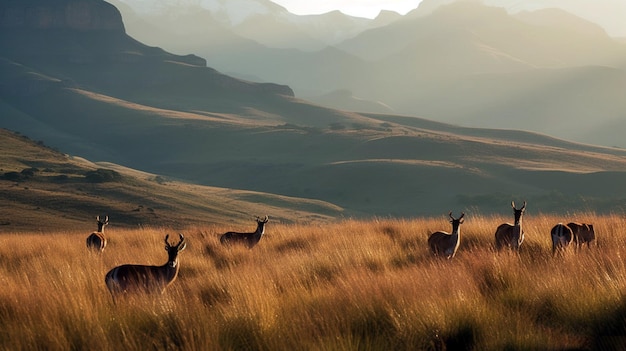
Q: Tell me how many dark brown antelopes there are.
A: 7